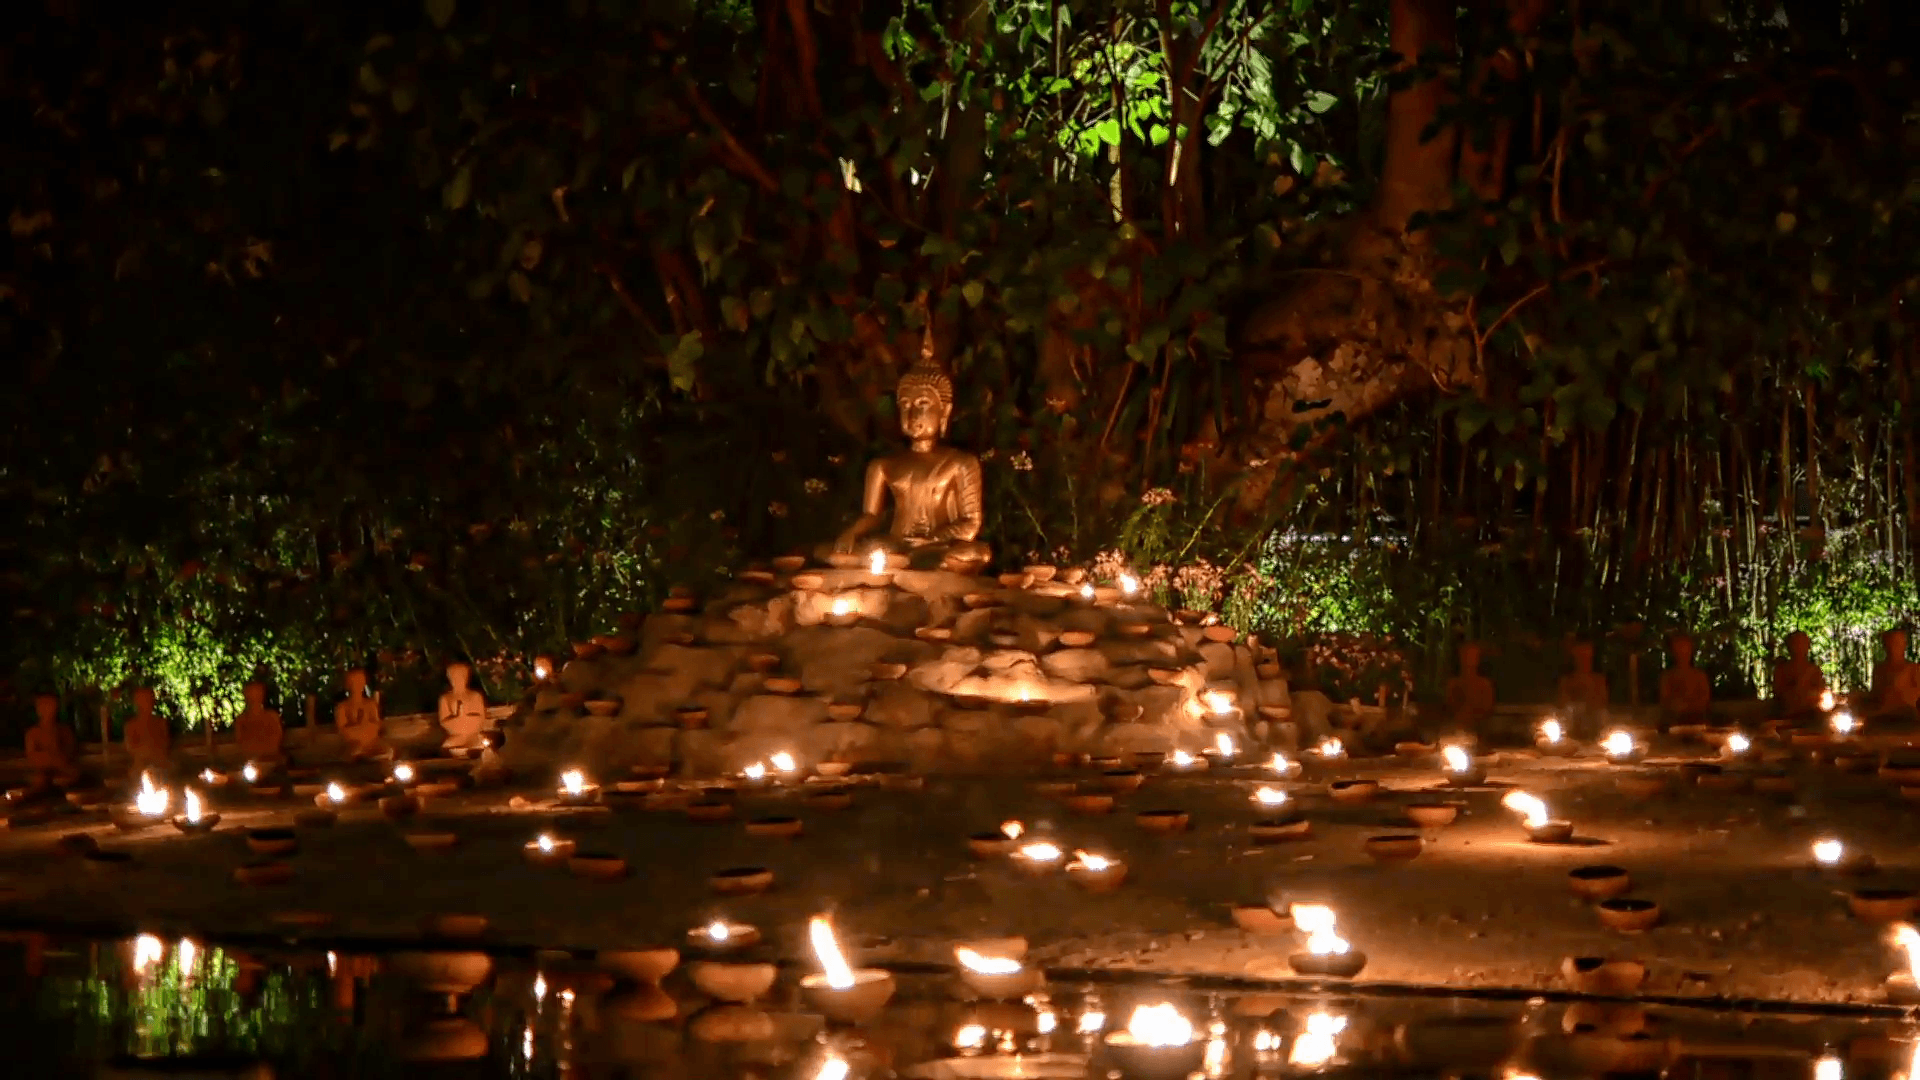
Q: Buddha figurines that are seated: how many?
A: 11